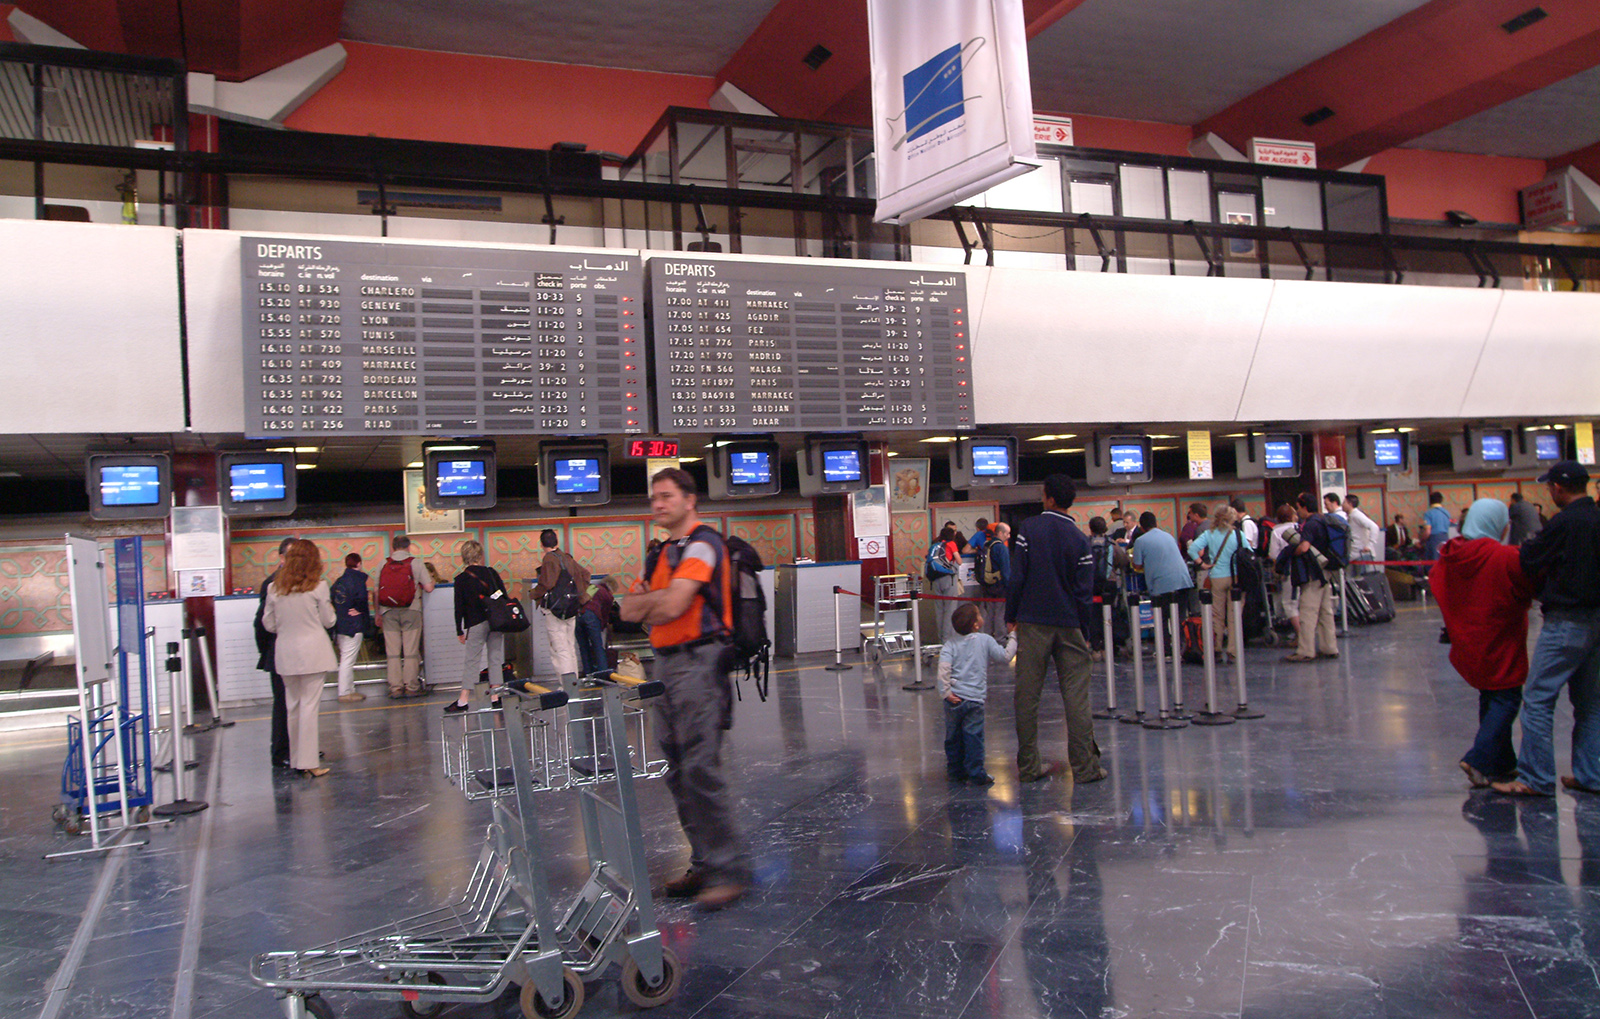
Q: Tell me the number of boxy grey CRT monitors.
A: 12